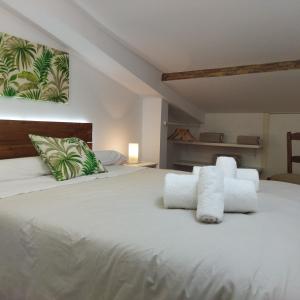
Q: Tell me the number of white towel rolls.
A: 4